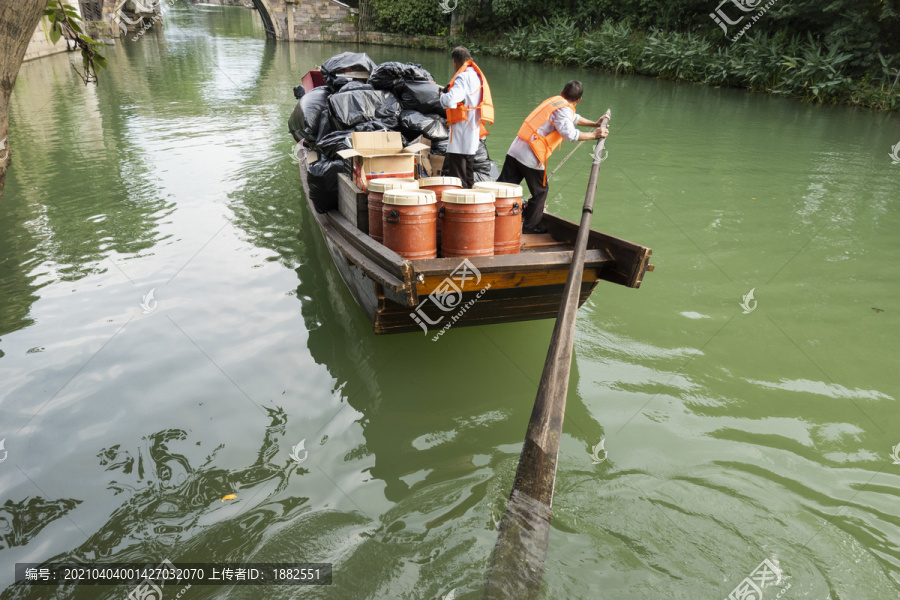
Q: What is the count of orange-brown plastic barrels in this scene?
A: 5